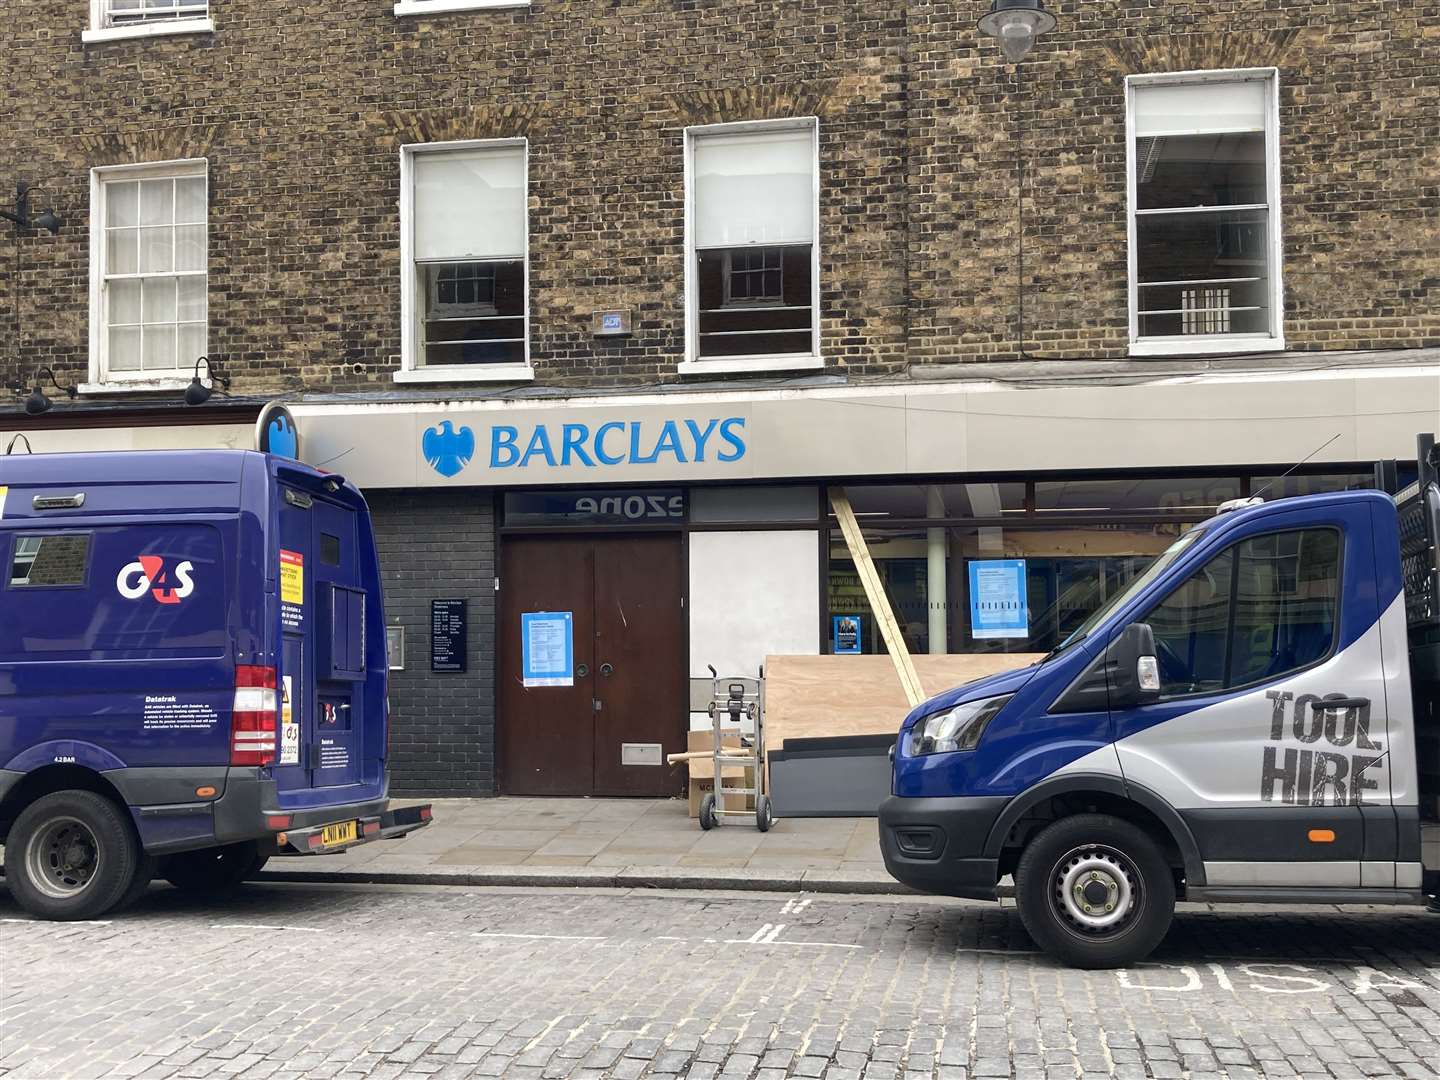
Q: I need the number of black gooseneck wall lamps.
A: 3